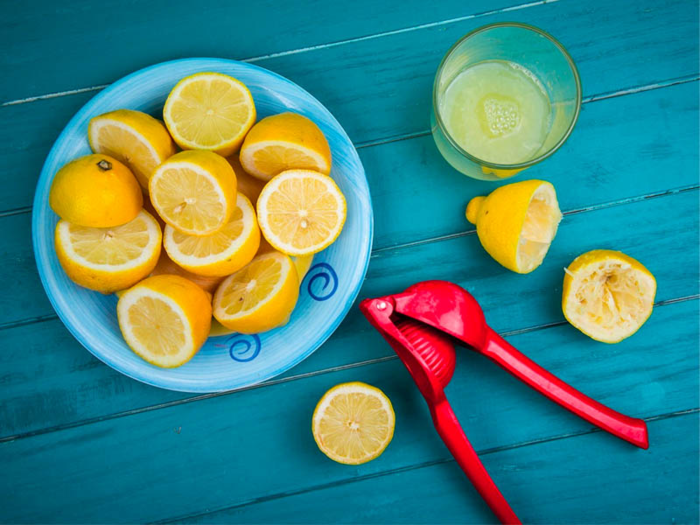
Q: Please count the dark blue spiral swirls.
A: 2